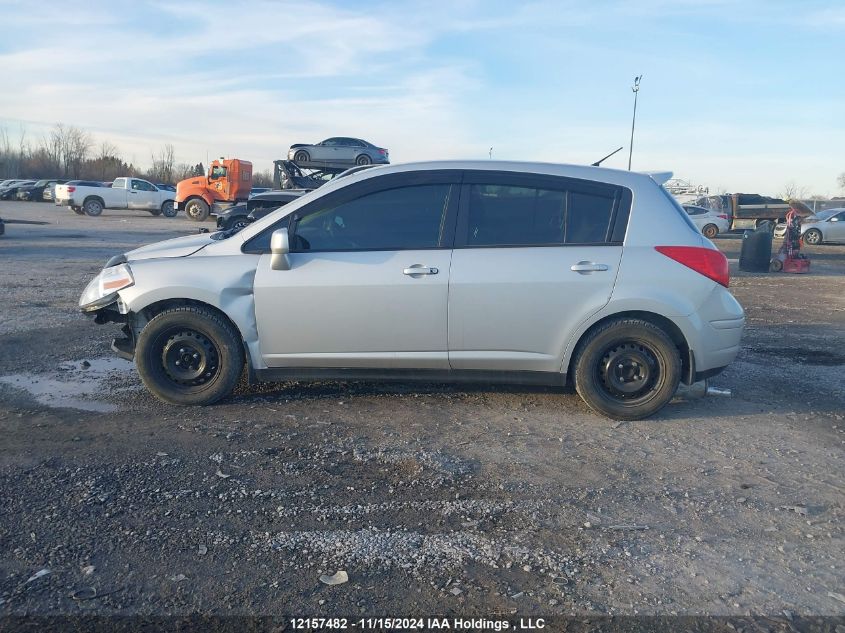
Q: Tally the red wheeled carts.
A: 1